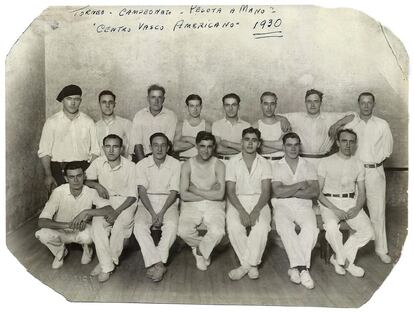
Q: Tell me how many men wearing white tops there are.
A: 15